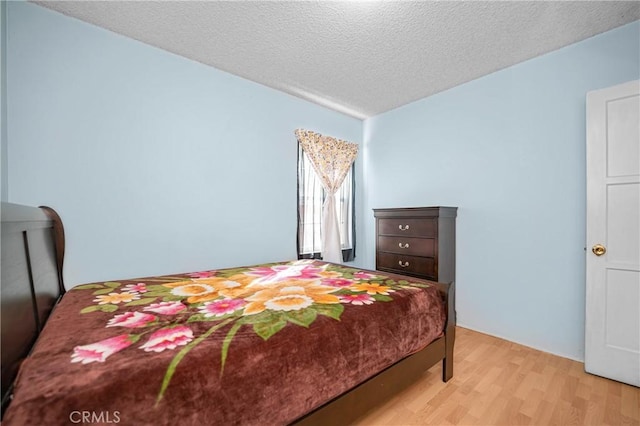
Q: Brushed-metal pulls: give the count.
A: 3